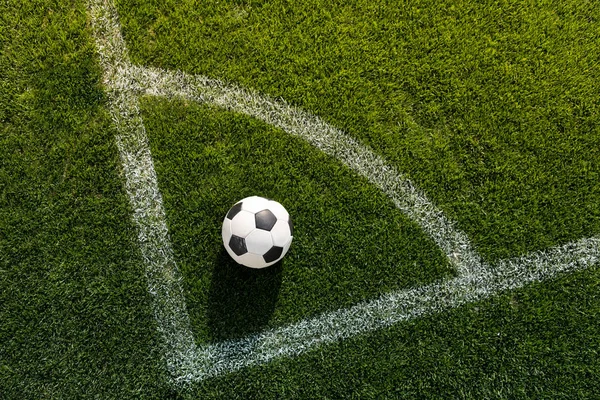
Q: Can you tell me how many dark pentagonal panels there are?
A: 5